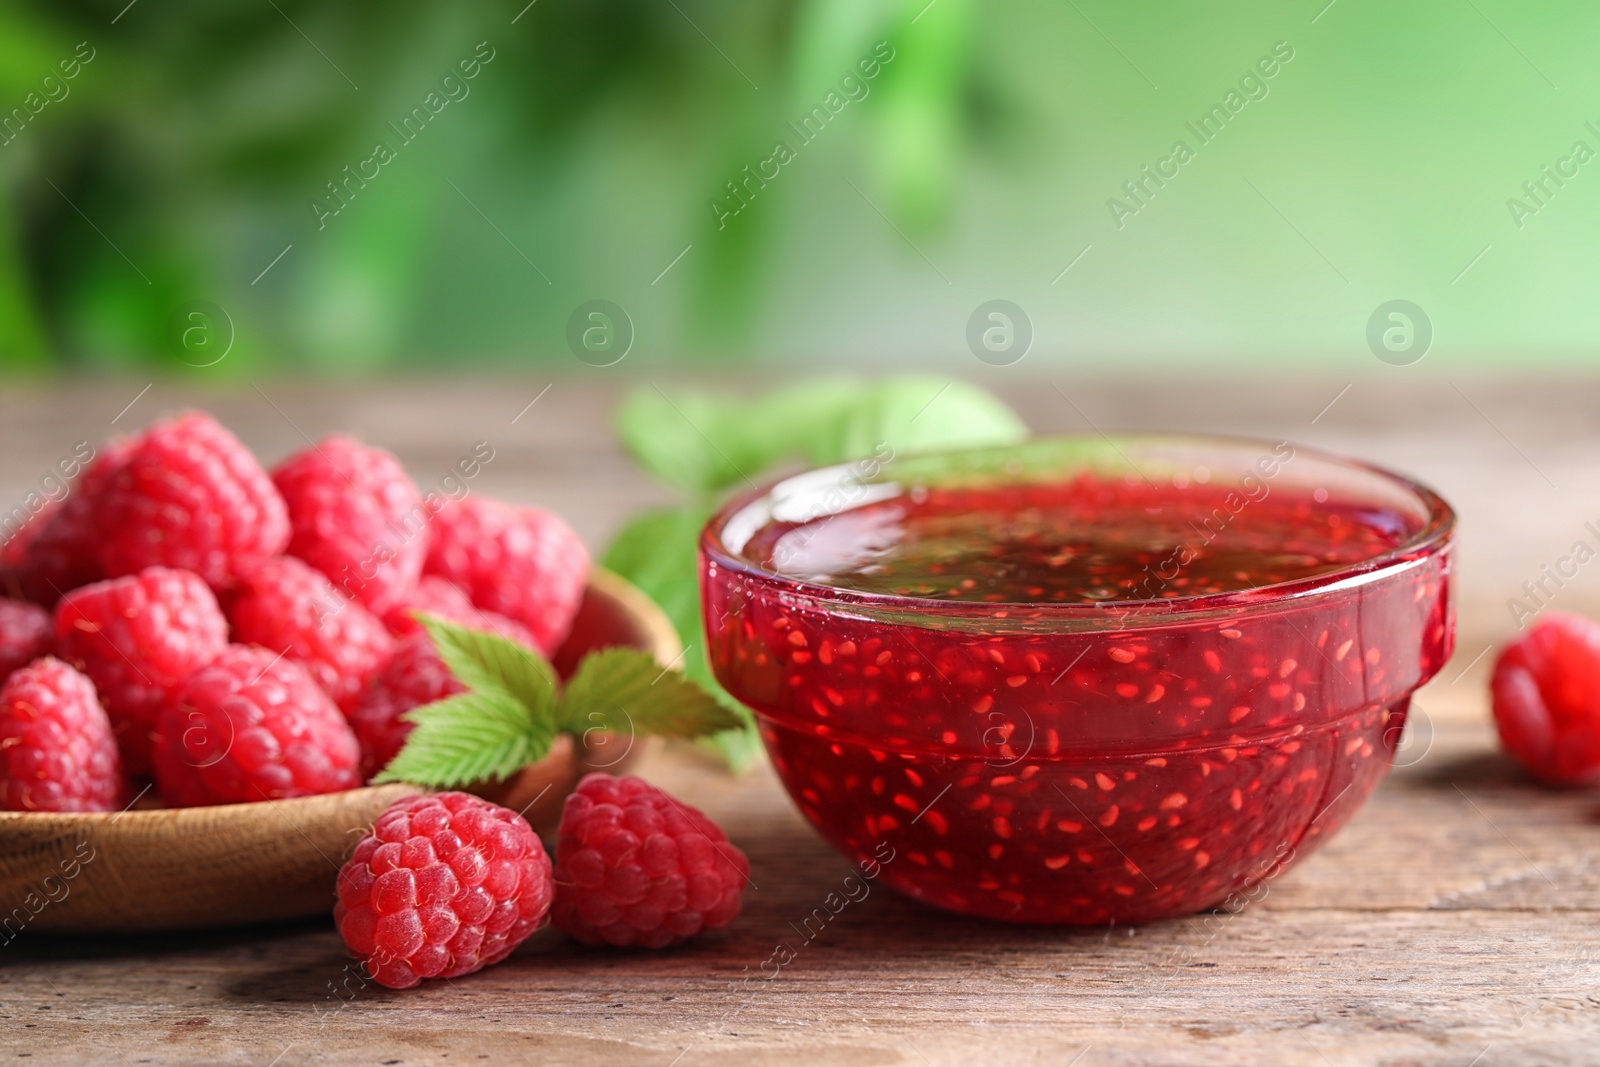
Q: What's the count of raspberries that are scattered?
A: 3